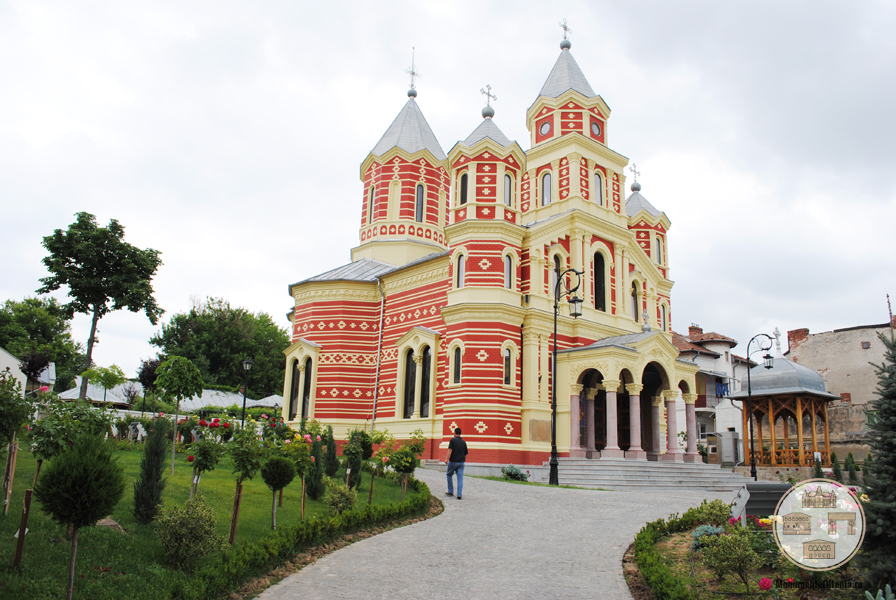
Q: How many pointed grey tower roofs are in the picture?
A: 4